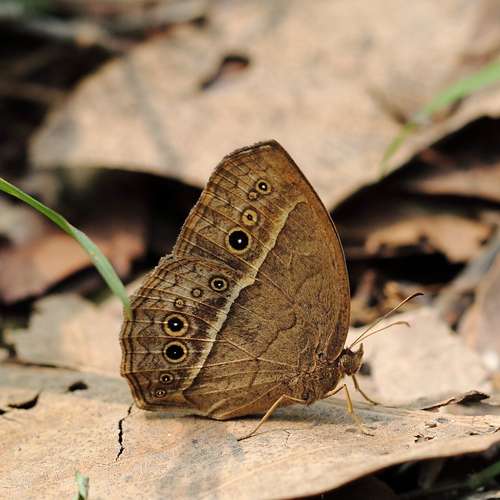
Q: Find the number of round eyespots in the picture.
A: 11